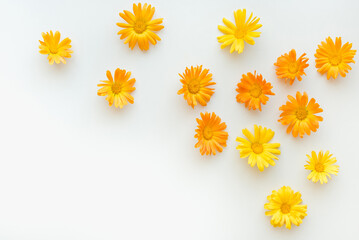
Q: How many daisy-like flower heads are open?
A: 13